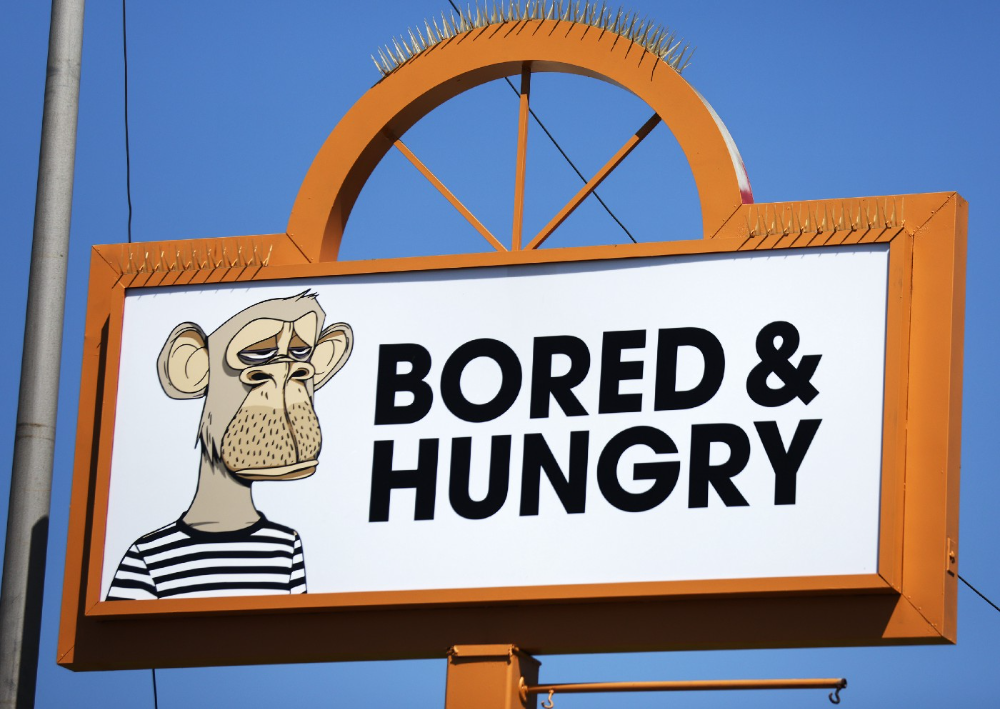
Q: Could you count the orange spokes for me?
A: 3